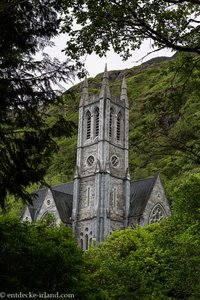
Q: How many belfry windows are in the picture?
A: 4